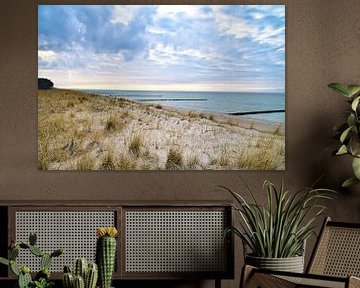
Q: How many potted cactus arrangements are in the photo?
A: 3